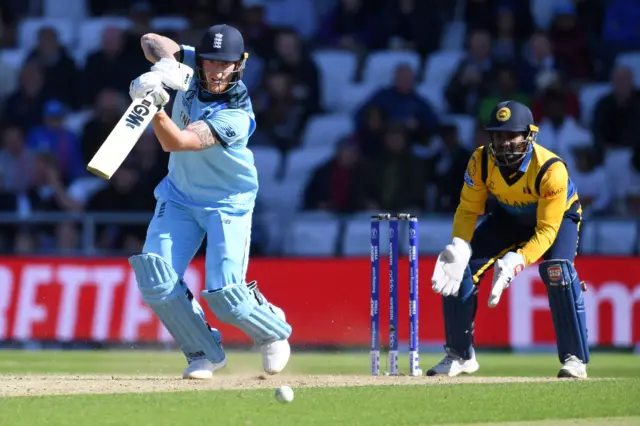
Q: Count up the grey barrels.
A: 0